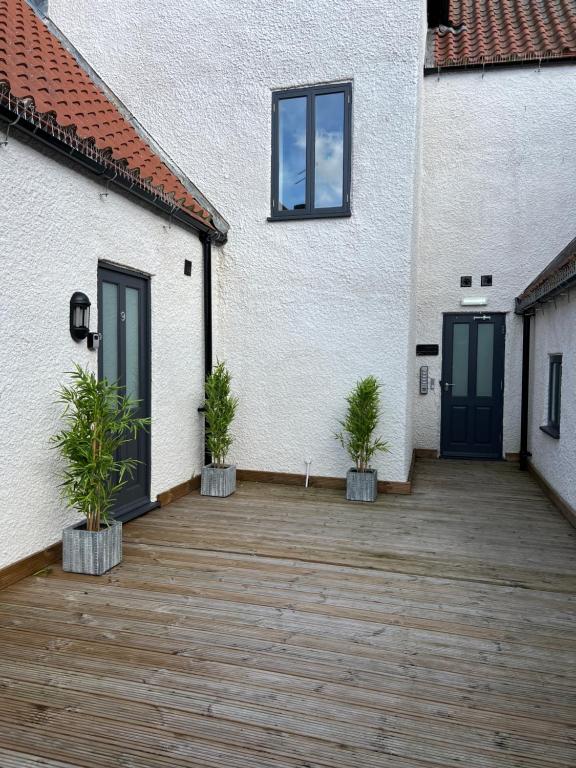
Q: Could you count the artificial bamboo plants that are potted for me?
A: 3